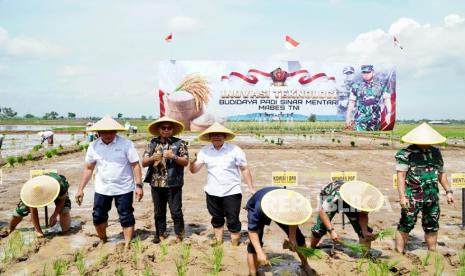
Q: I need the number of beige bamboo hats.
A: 7